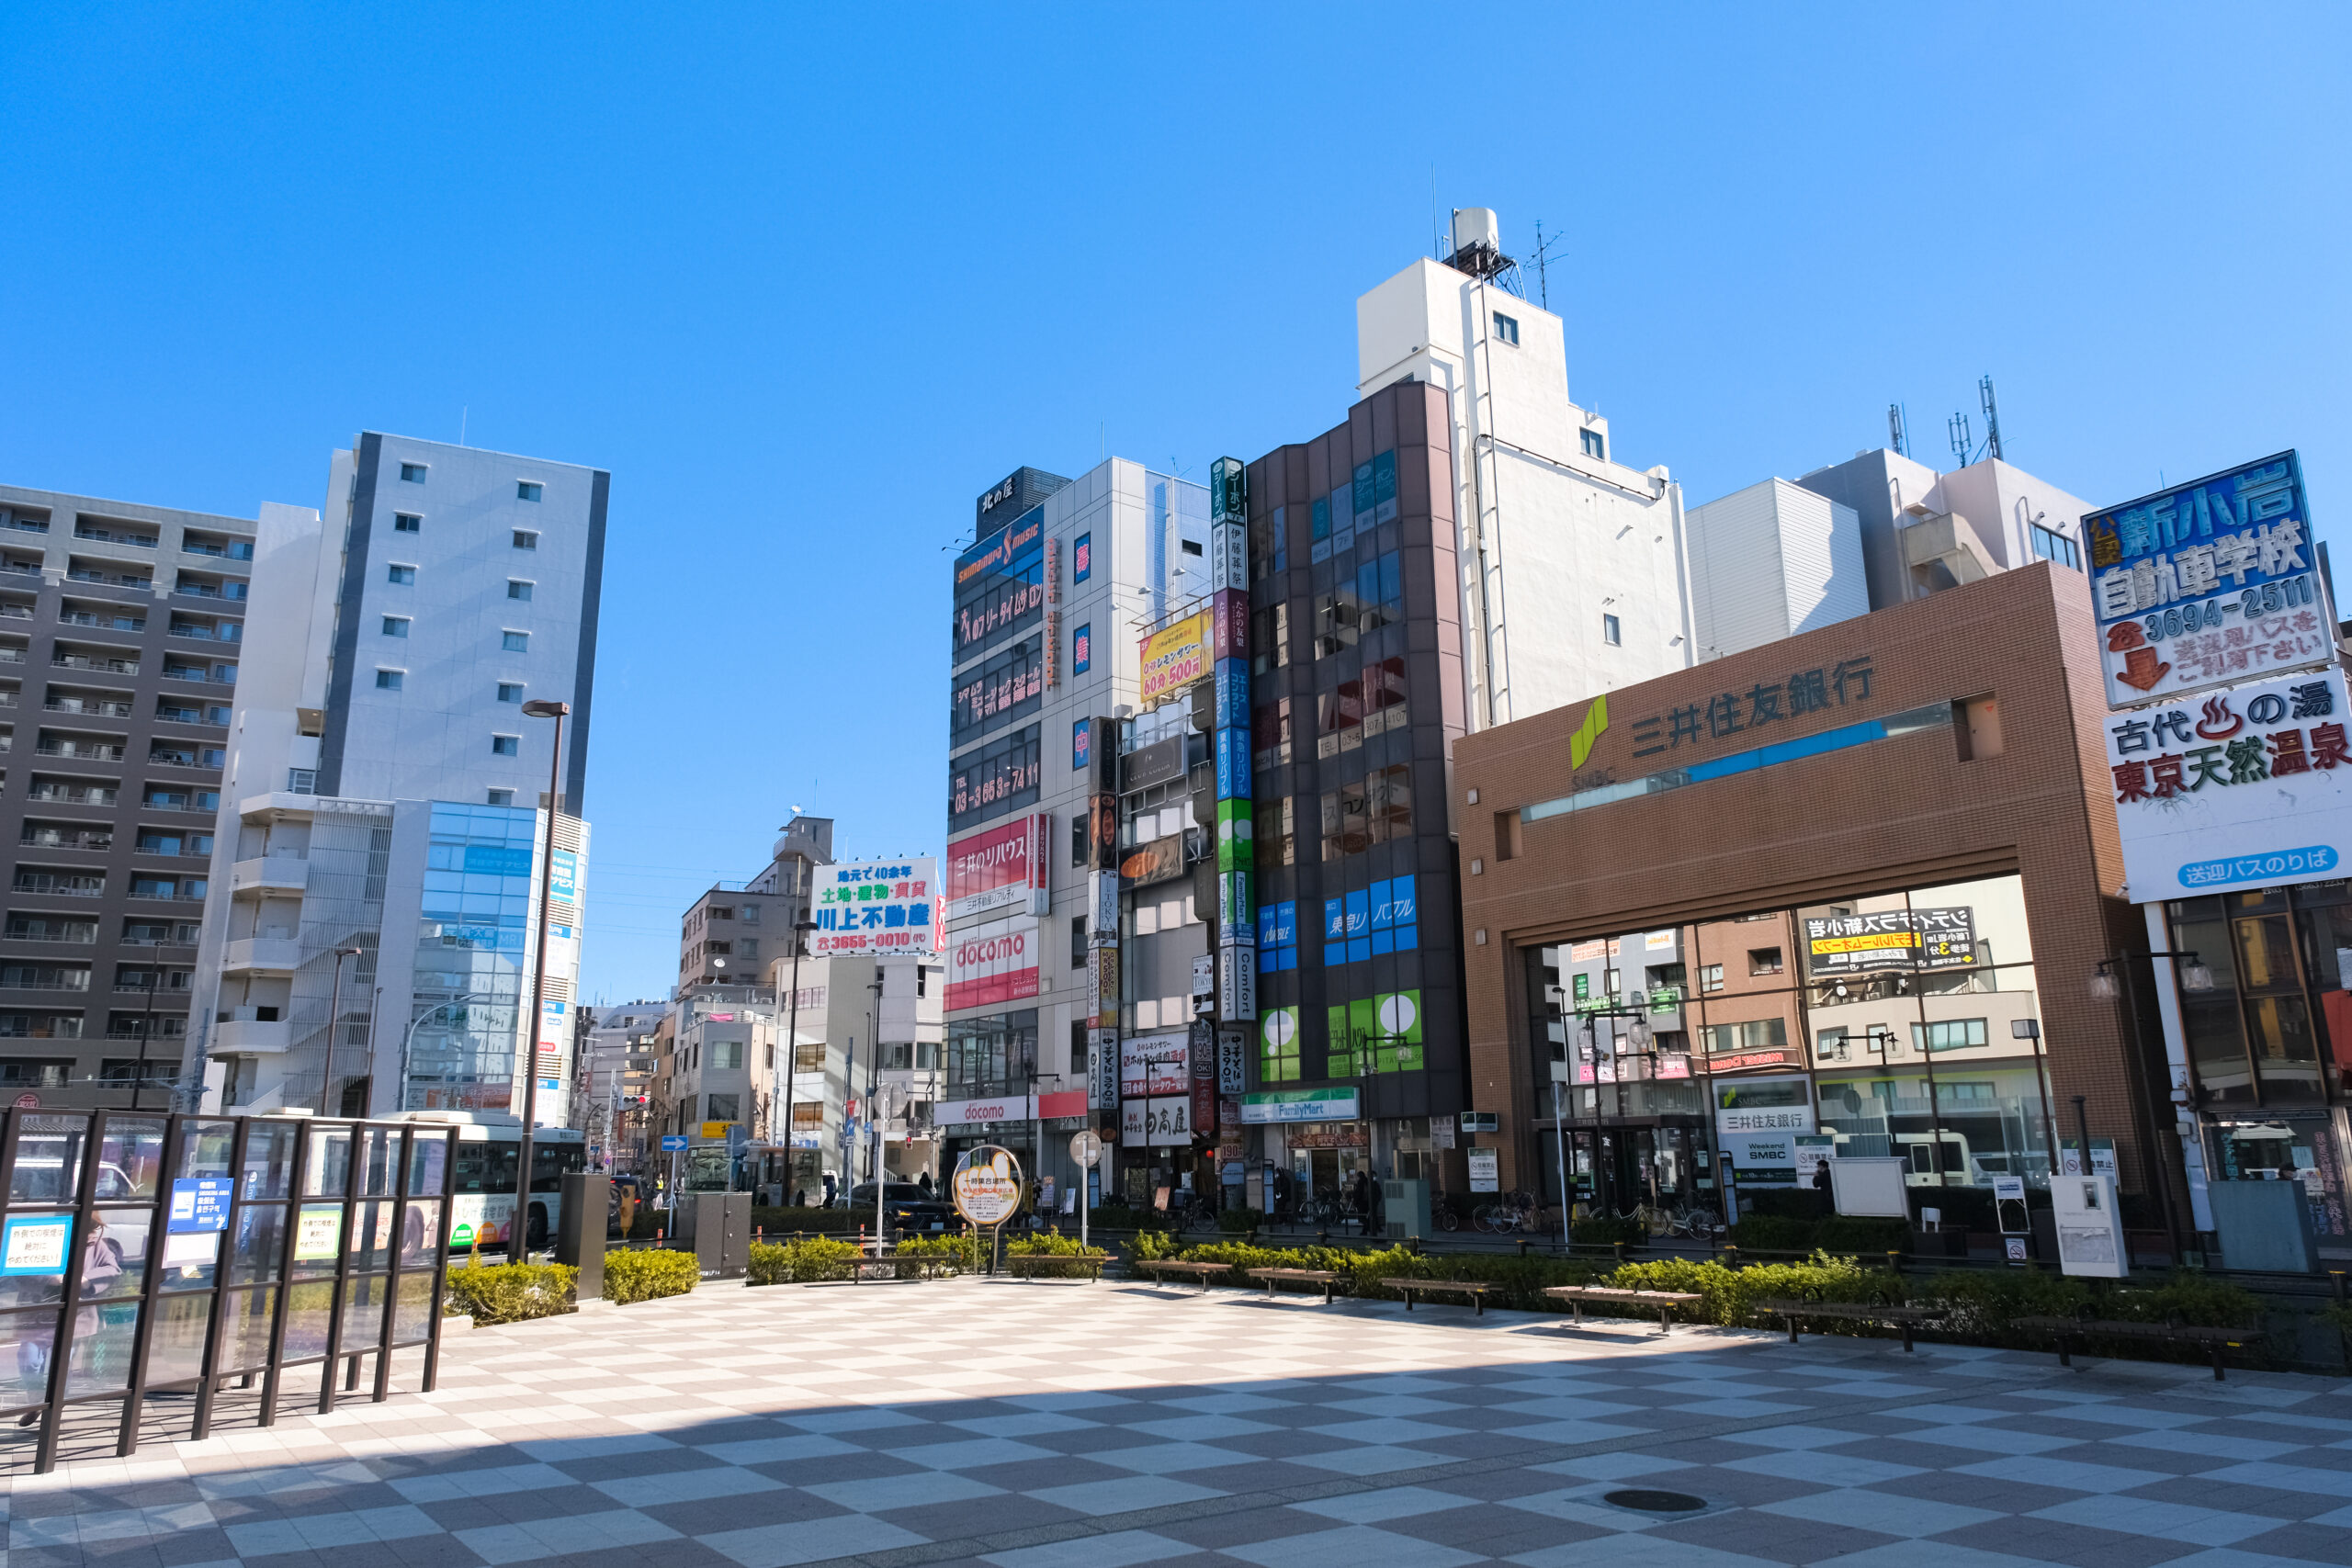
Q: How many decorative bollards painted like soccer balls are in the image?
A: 0